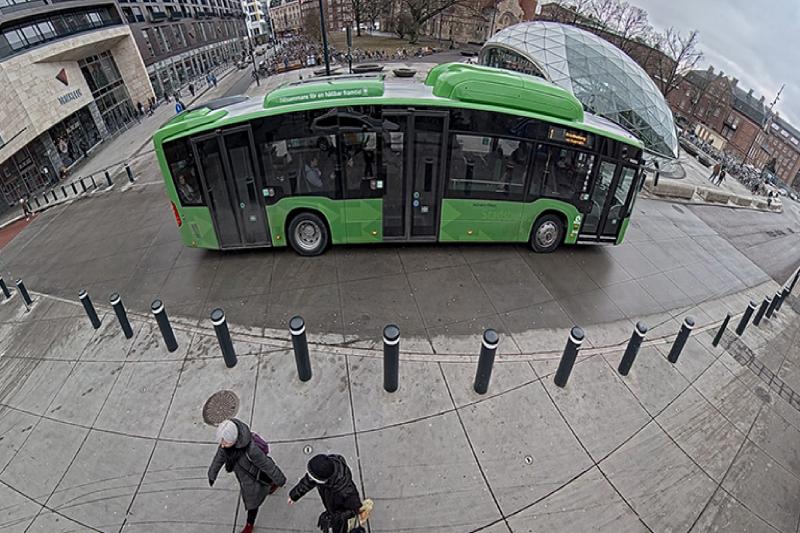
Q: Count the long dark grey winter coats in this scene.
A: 1